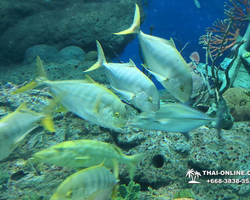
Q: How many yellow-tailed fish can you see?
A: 6